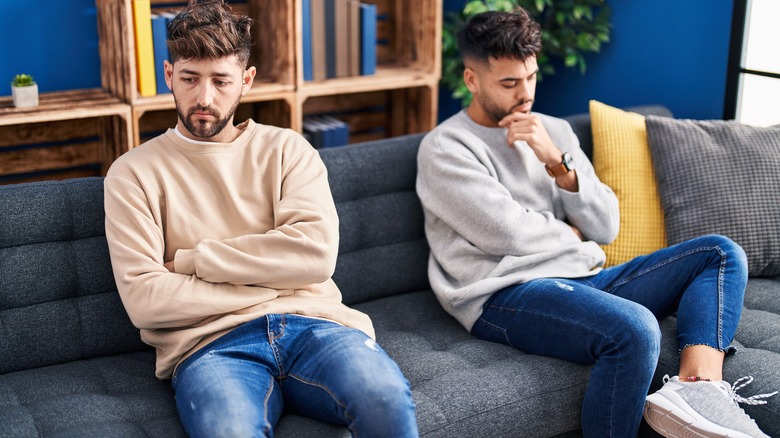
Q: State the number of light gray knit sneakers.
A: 1